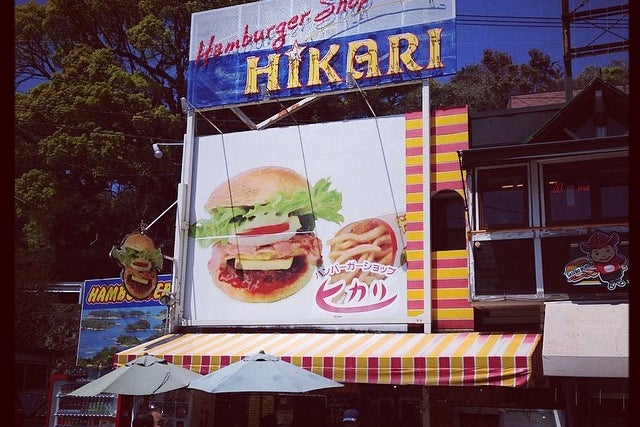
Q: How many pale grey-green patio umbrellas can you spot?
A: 2